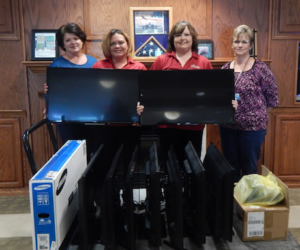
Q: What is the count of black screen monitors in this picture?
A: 9